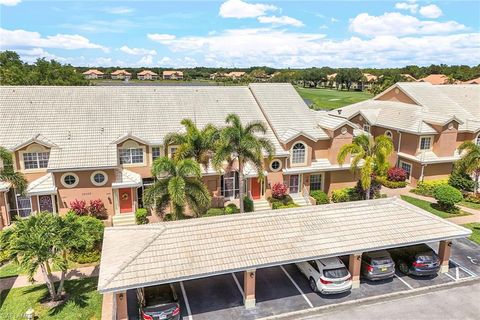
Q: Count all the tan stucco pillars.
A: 4